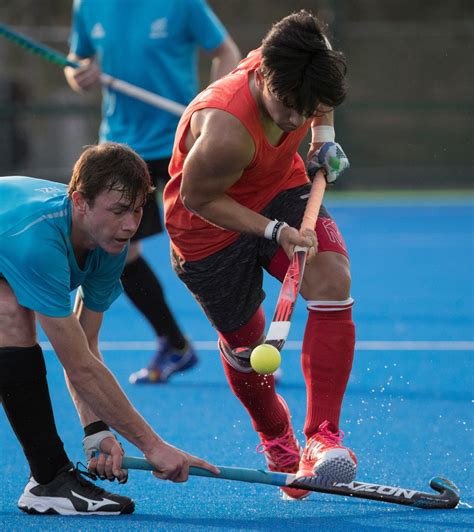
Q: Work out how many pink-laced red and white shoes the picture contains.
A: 2